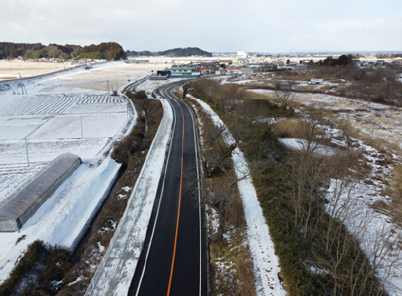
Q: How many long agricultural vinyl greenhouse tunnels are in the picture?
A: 1